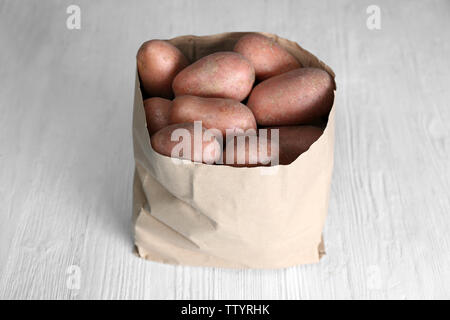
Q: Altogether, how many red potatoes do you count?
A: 9